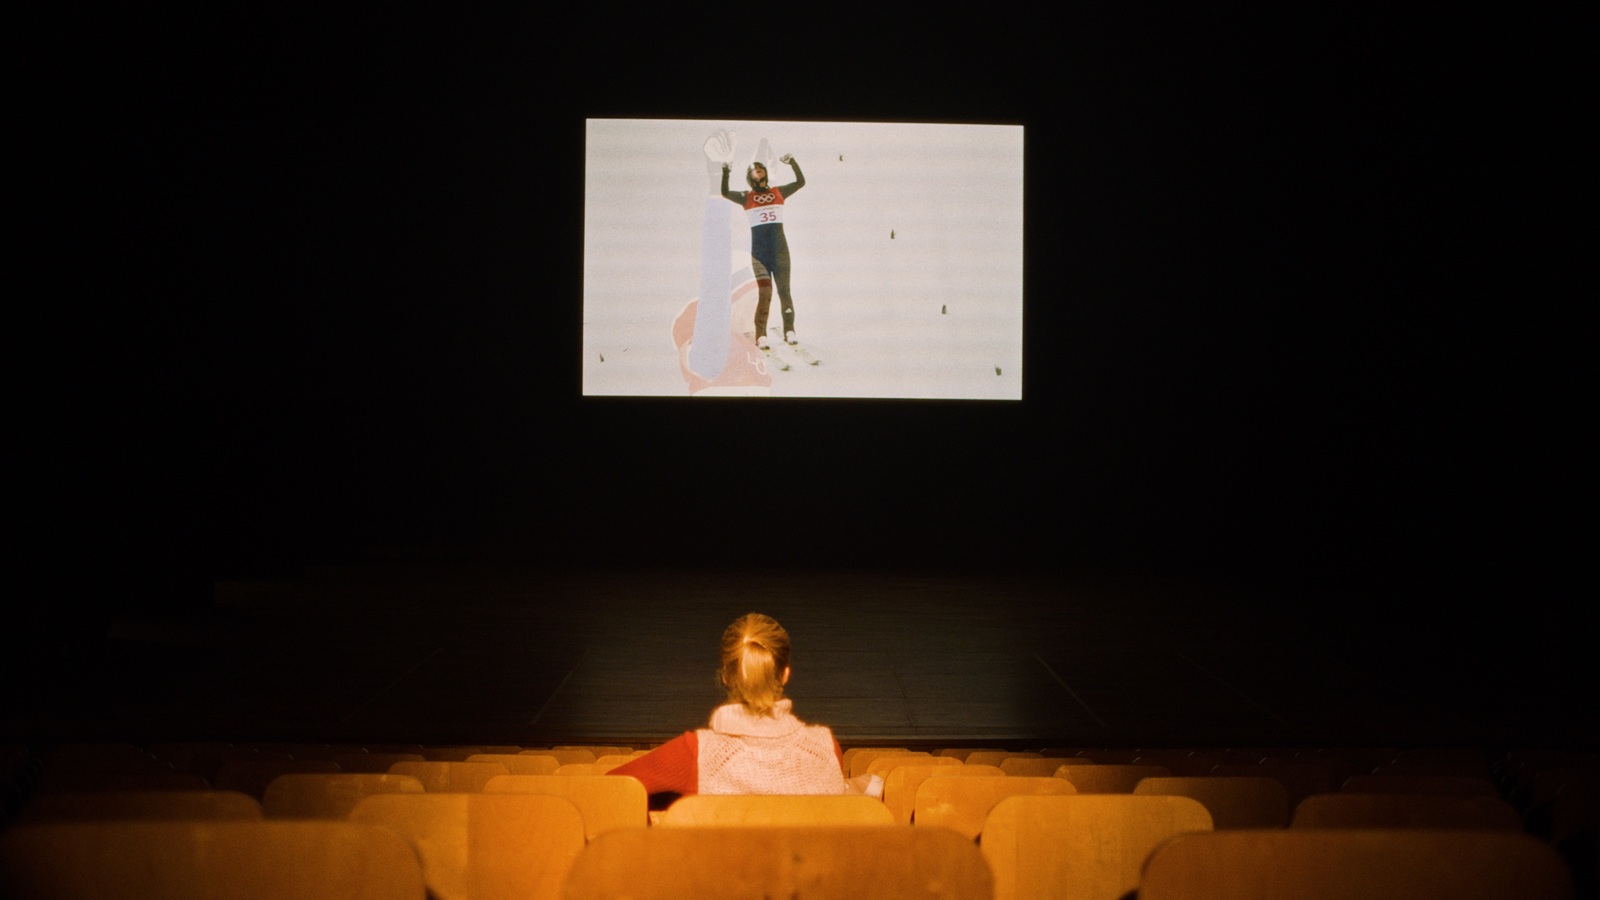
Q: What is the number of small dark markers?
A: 5